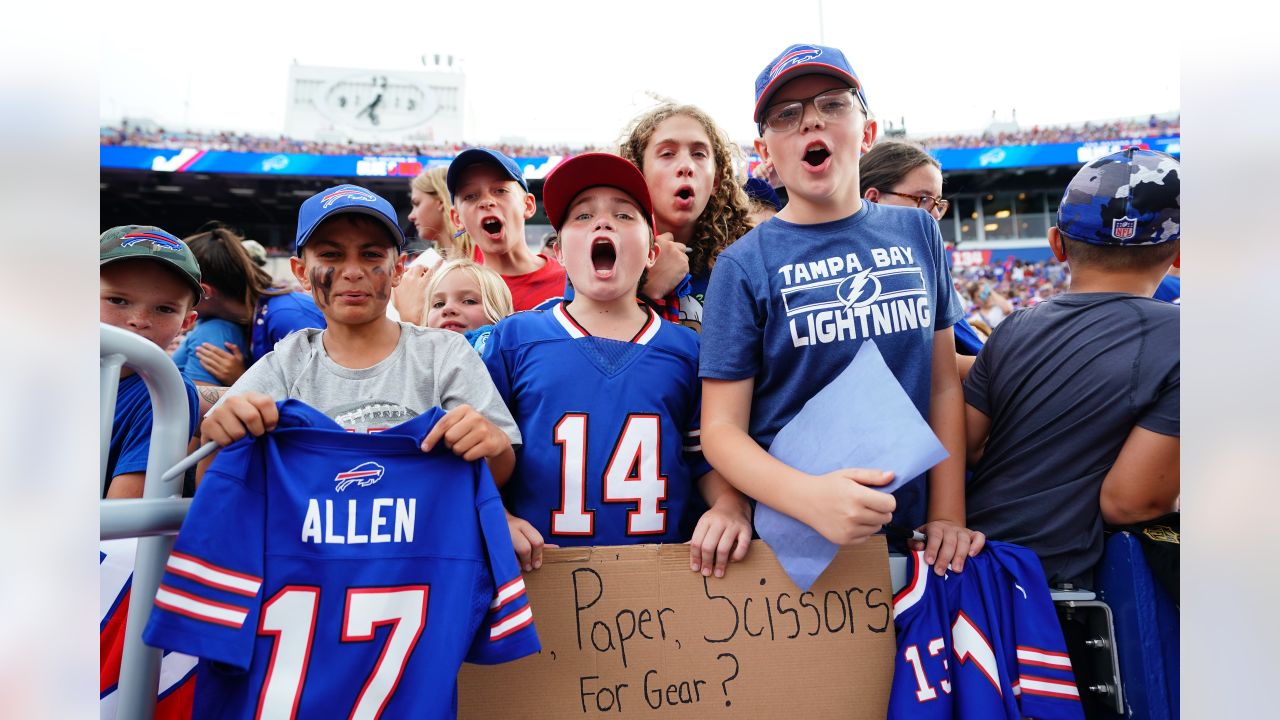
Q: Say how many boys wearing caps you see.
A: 6